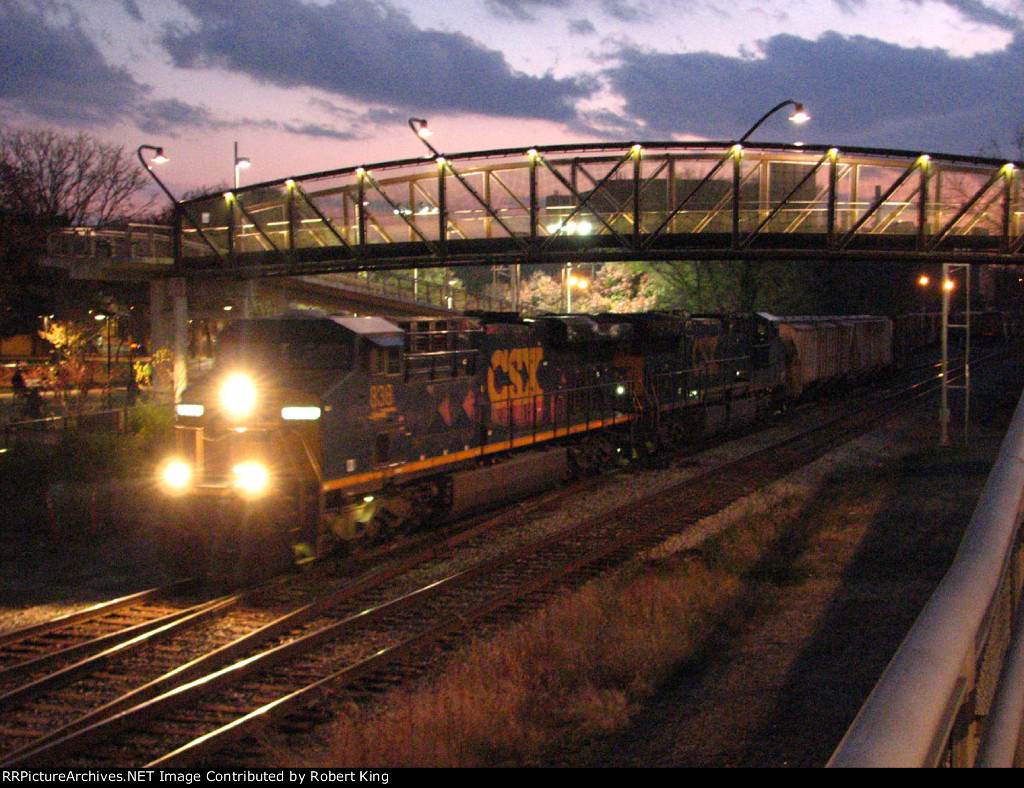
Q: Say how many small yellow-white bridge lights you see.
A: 10